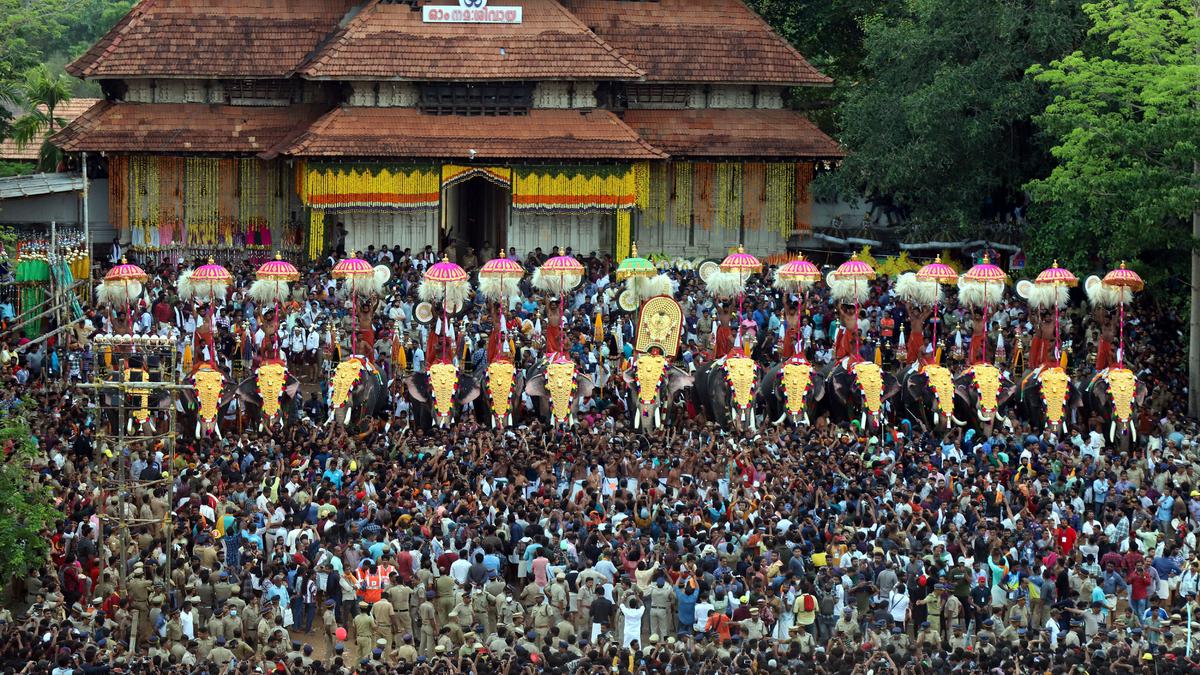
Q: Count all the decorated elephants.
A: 15